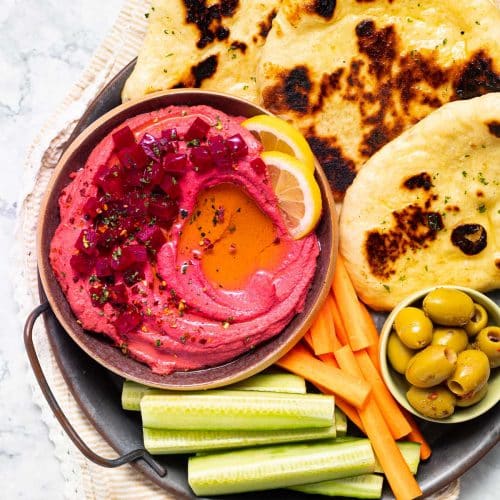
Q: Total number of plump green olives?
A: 10